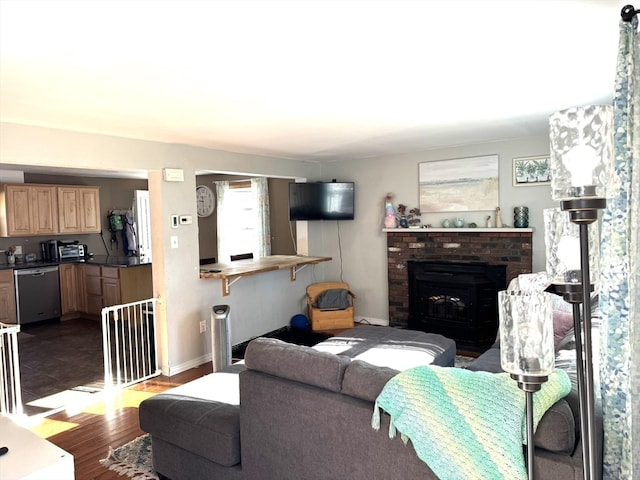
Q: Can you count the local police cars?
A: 0